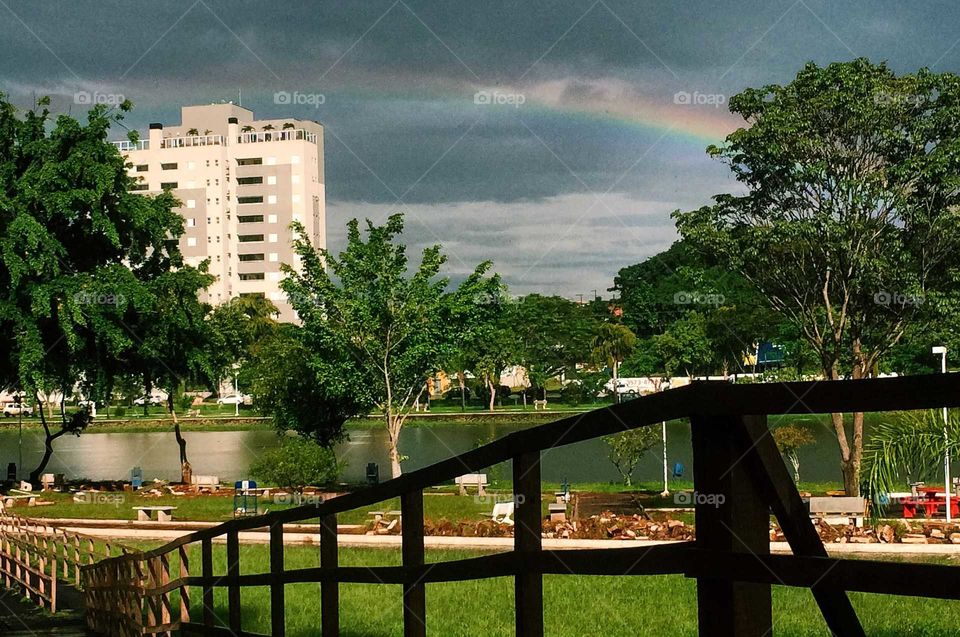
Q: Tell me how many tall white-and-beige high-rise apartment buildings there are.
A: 1